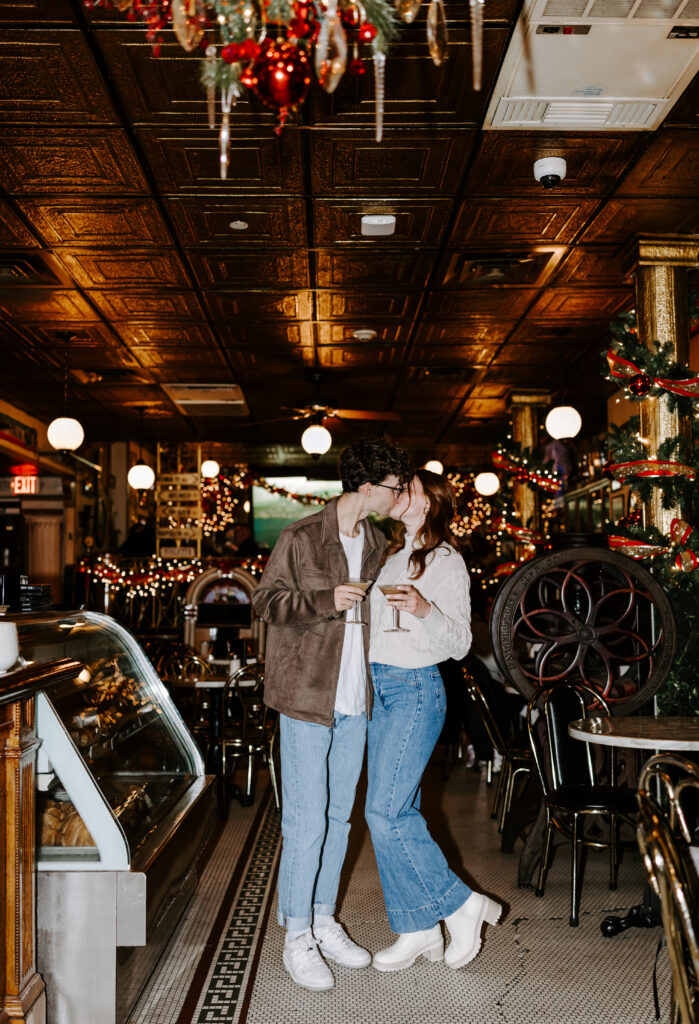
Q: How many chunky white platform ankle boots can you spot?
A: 2